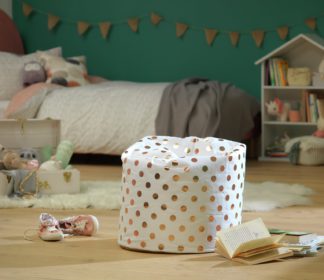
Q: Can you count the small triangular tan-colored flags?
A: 12